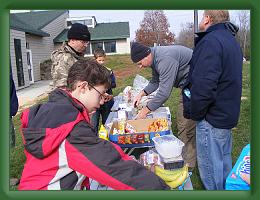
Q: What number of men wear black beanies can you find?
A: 2